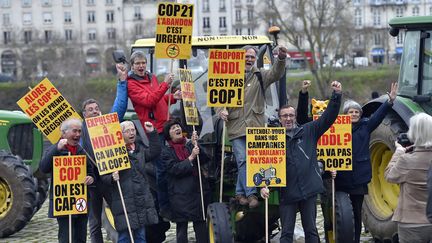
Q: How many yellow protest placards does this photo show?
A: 8